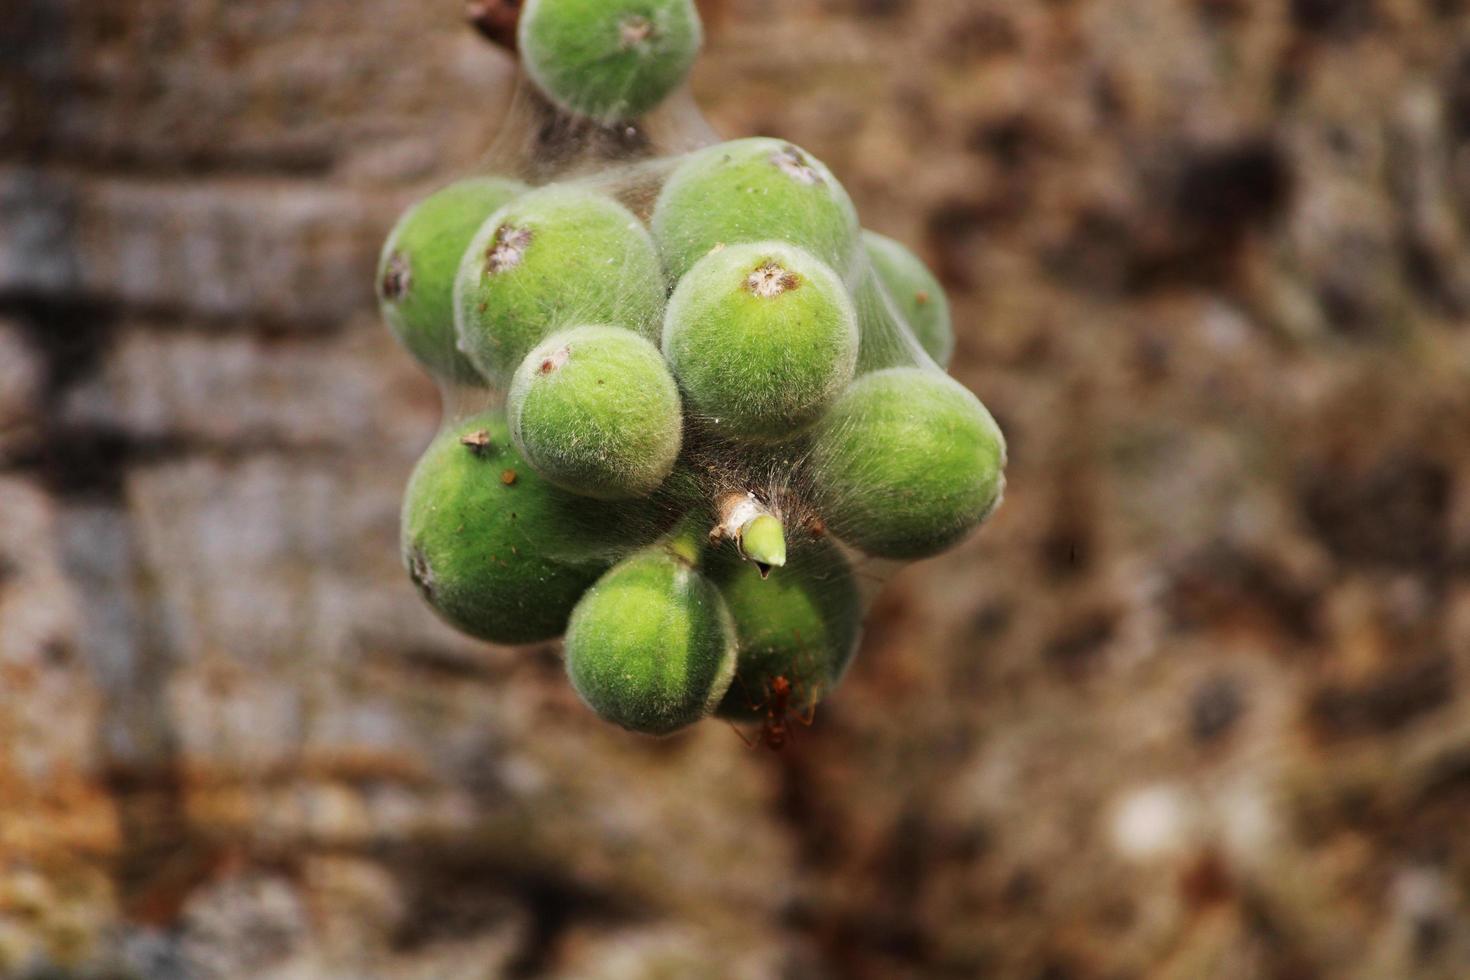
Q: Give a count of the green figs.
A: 11